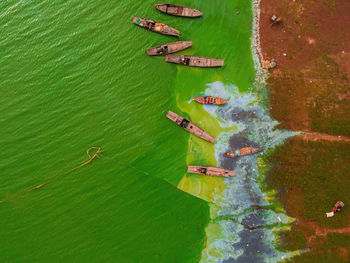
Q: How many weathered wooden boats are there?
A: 8